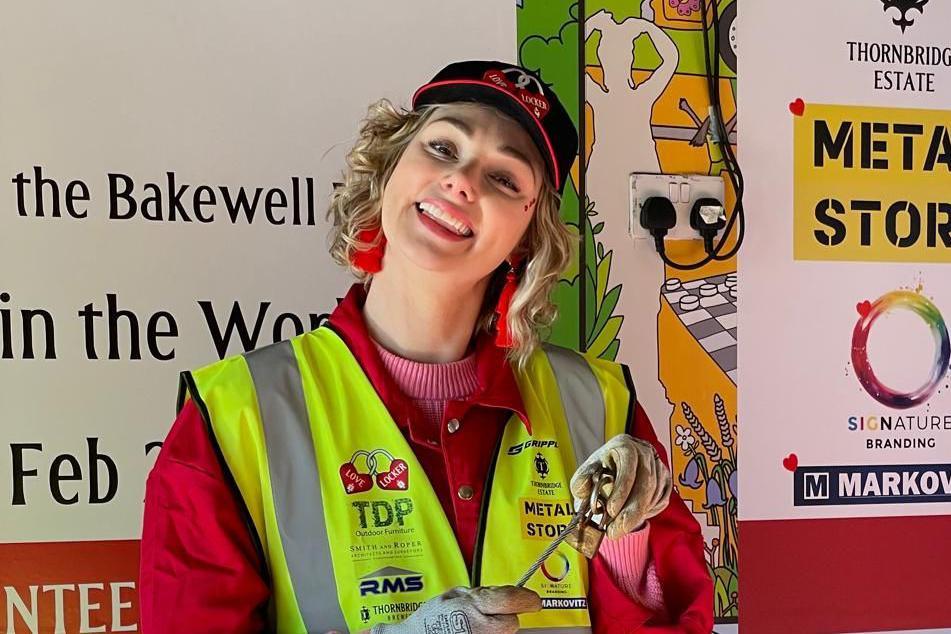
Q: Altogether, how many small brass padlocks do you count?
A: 1